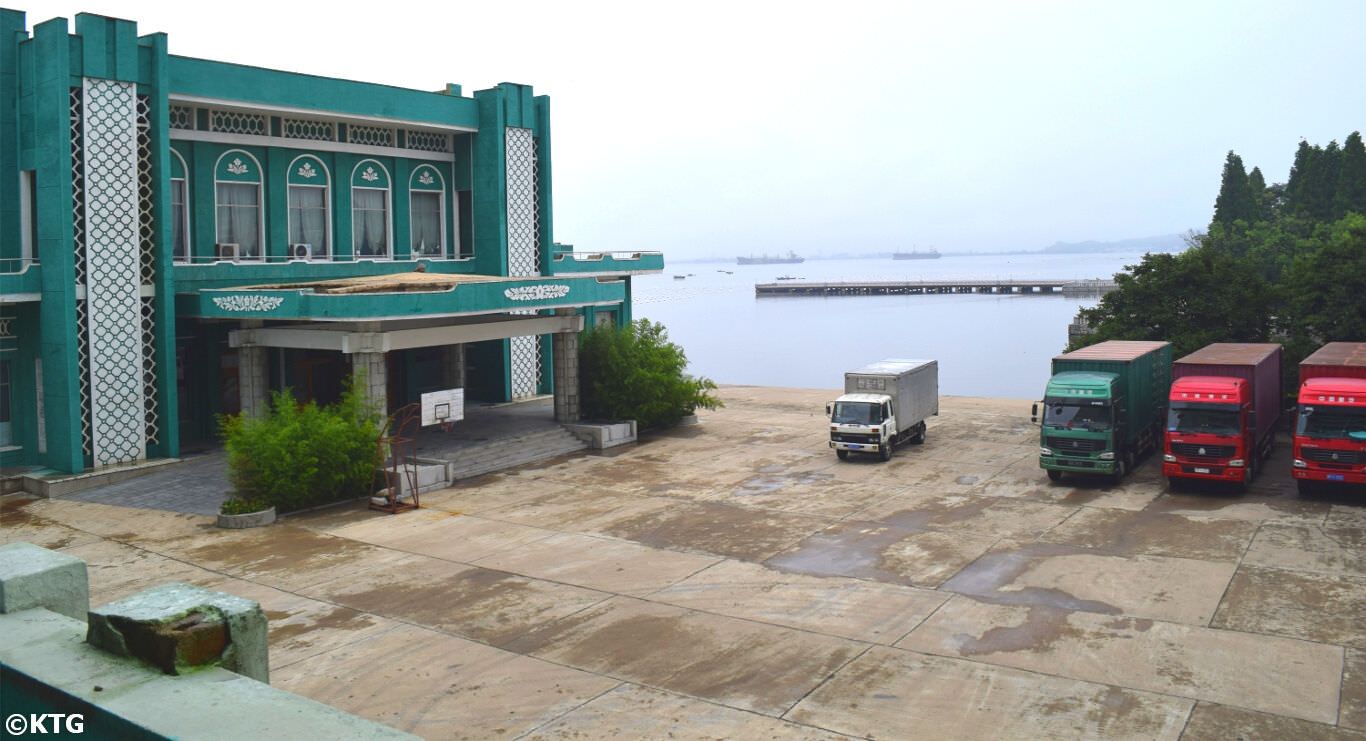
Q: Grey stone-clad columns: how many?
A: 4